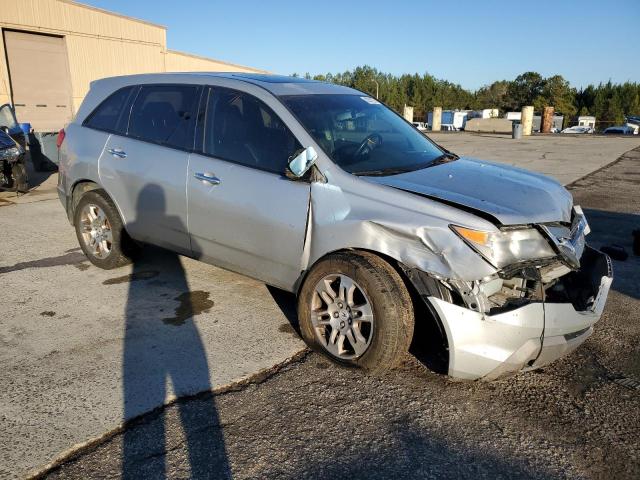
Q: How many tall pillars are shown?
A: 4